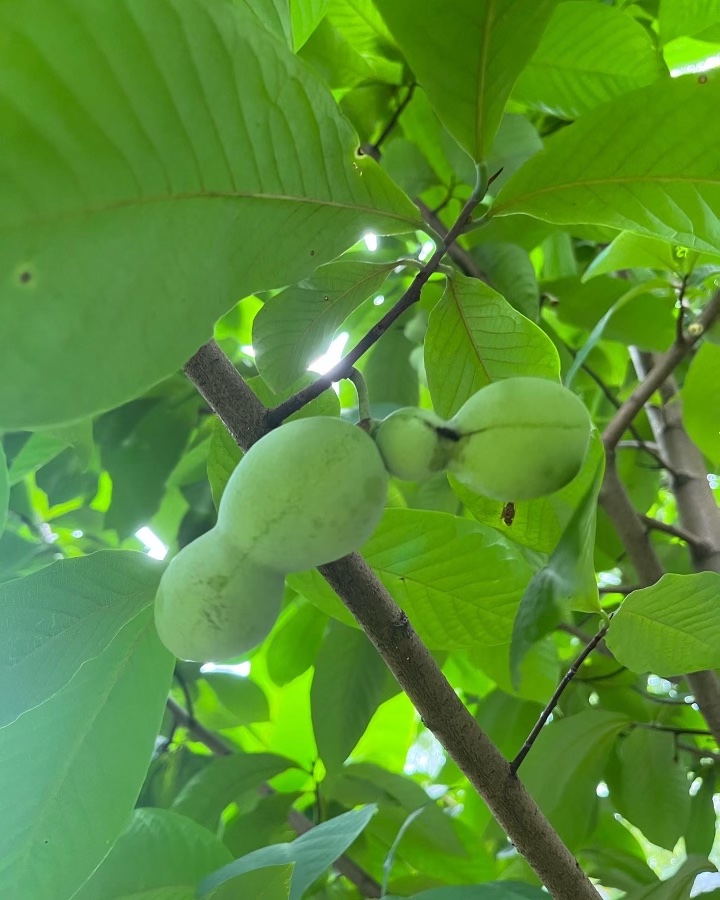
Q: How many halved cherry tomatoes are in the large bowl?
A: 0